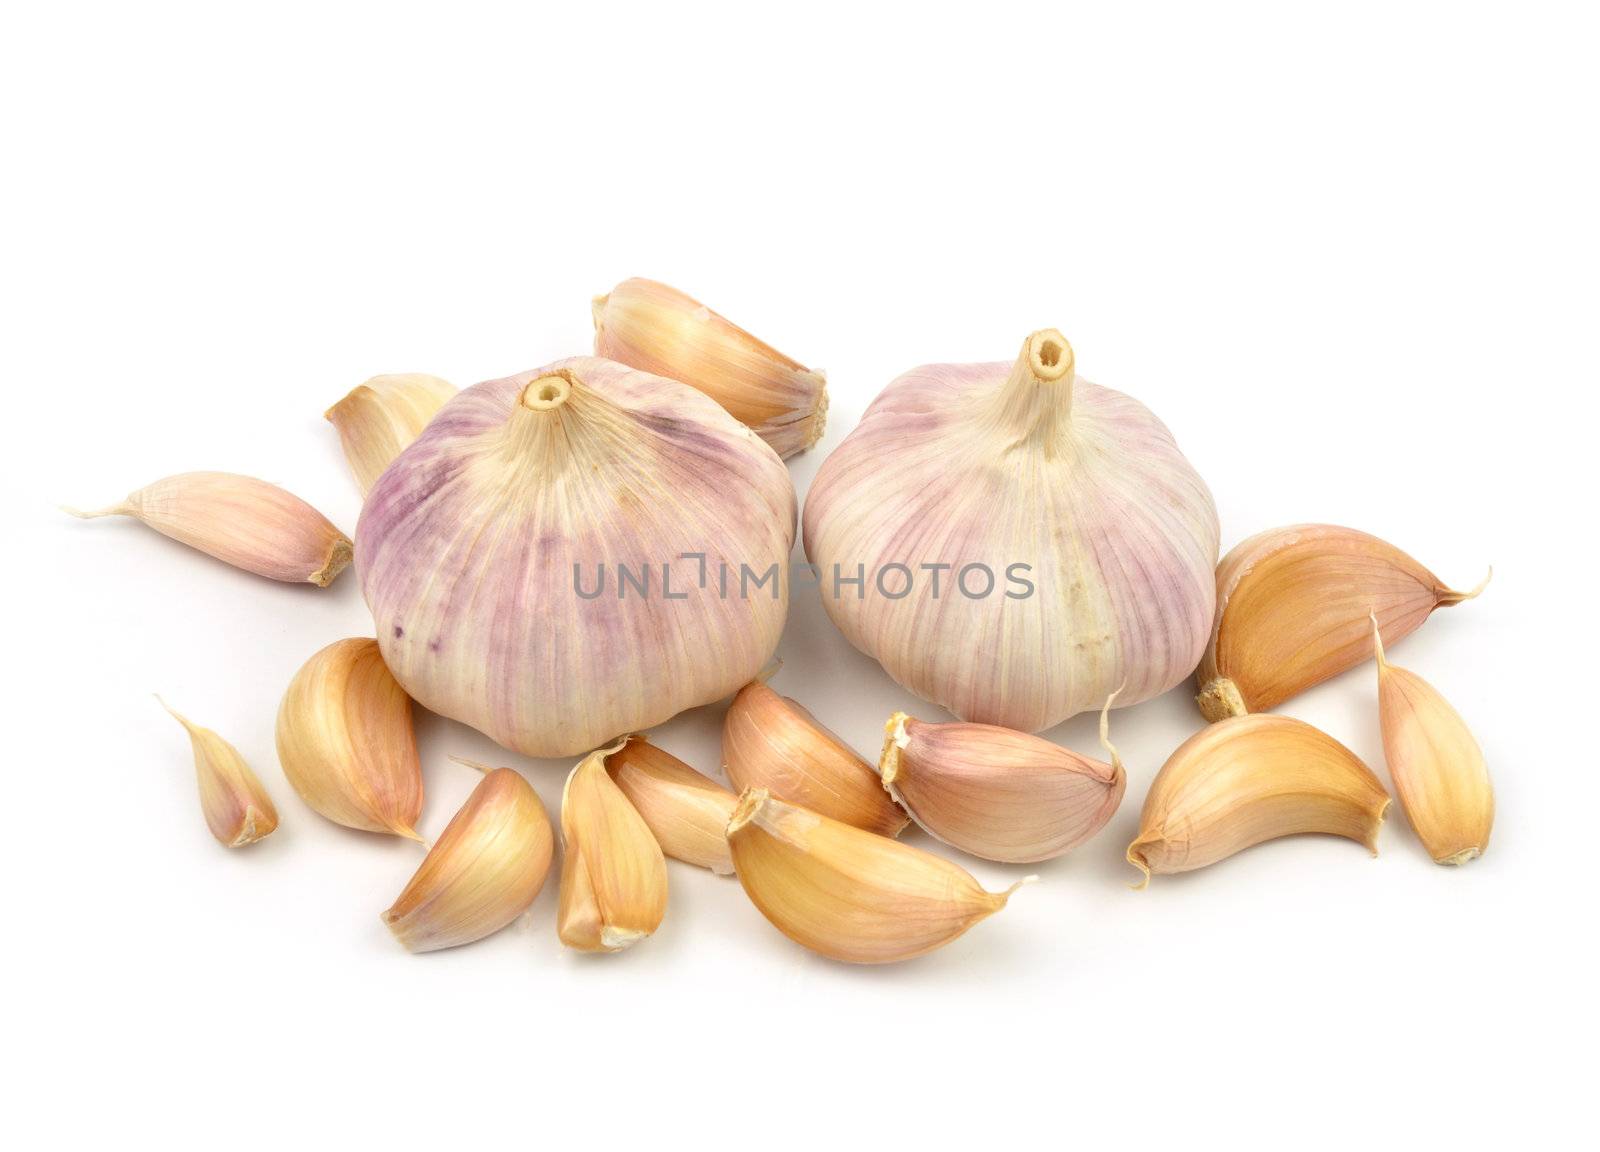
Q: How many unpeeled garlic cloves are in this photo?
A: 14